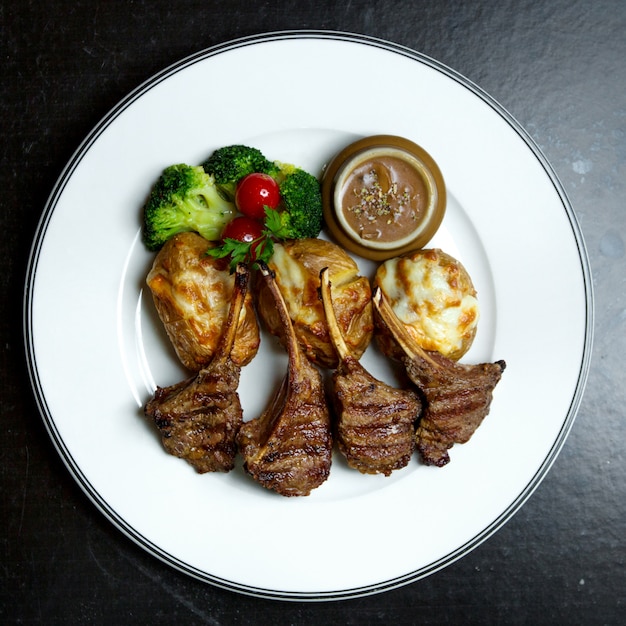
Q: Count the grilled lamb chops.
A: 4